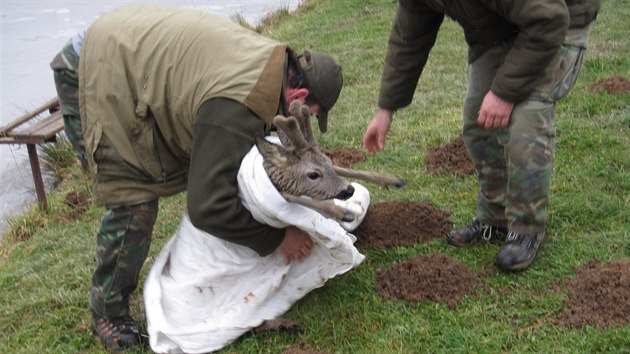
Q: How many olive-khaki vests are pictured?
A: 1